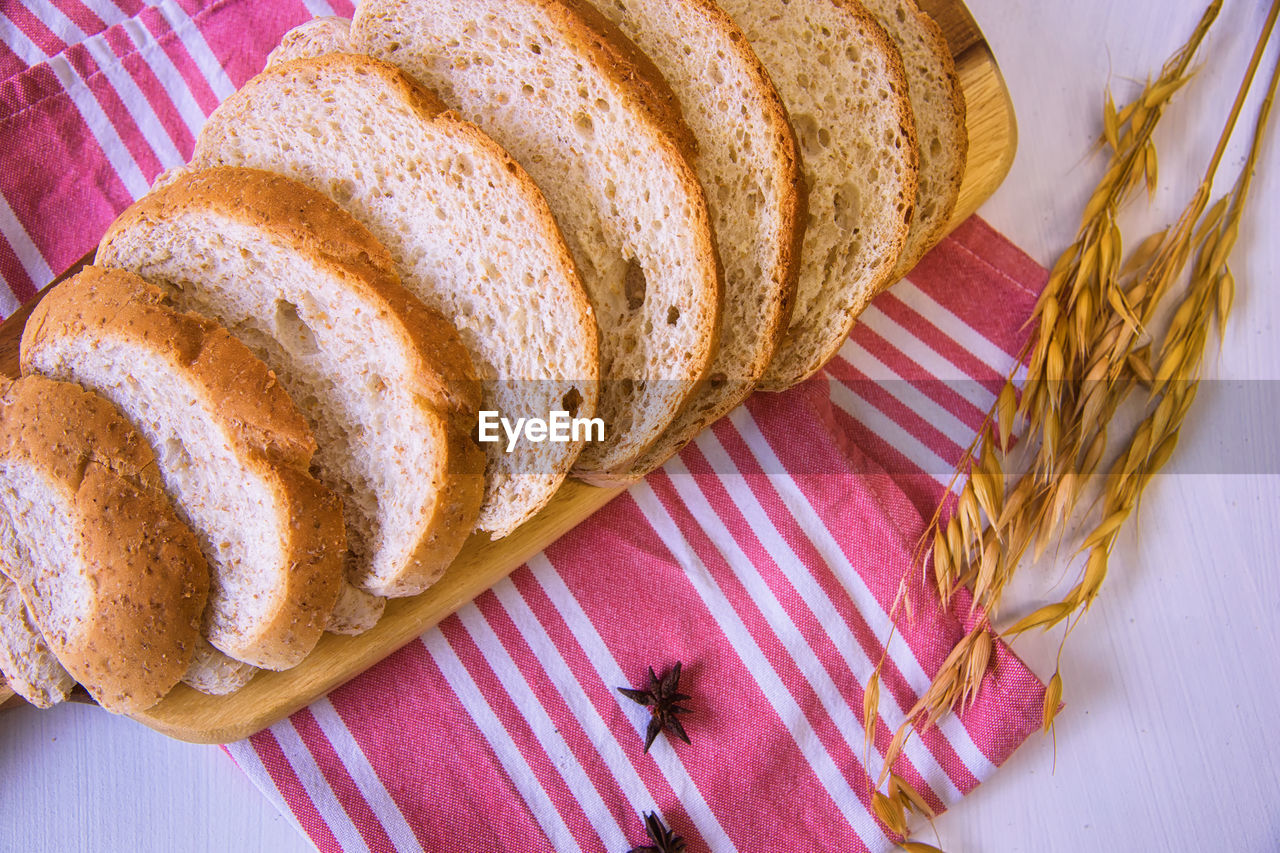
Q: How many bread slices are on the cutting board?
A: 8